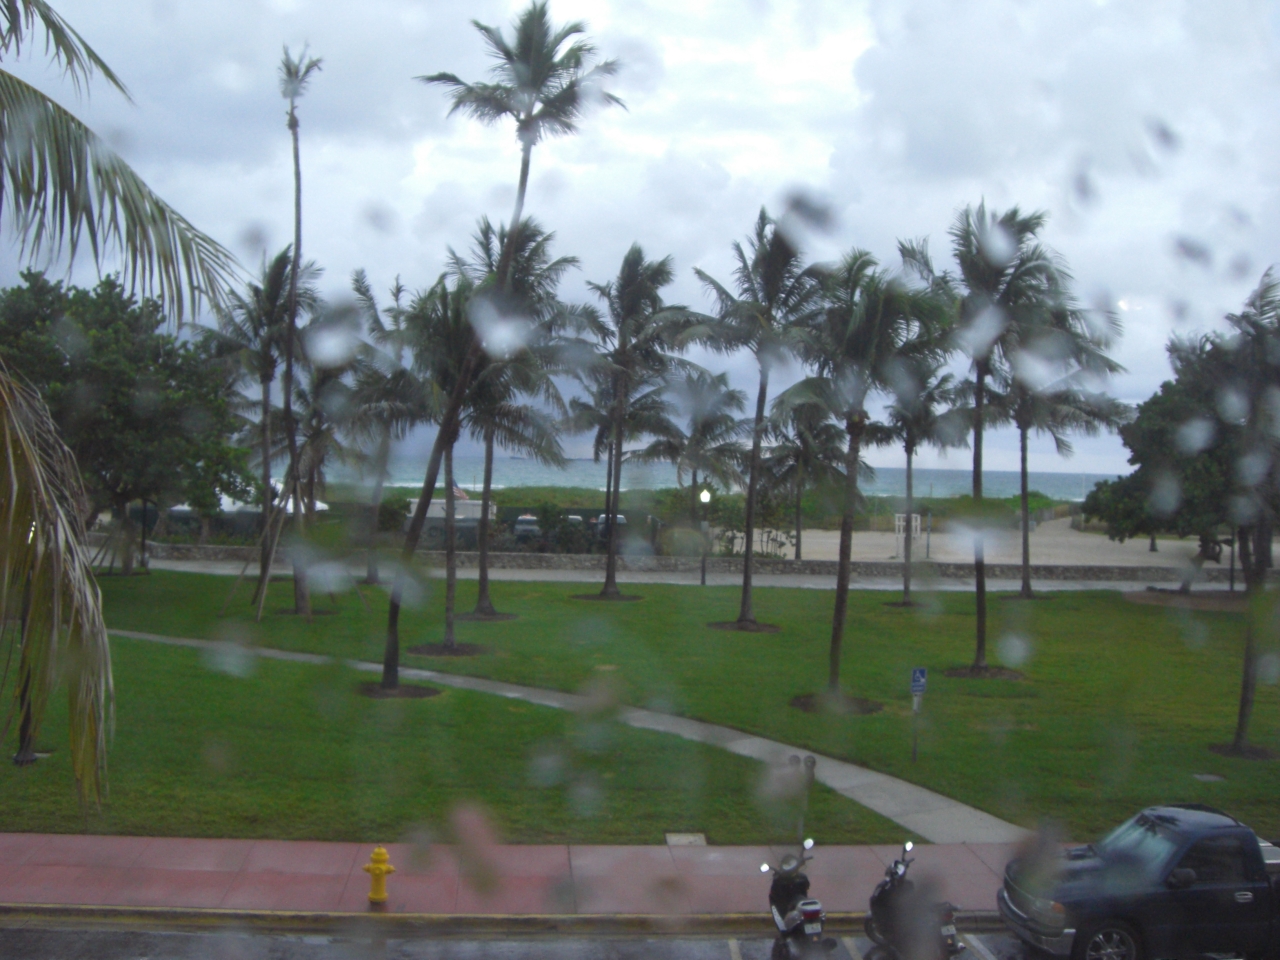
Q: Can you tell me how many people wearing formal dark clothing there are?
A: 0